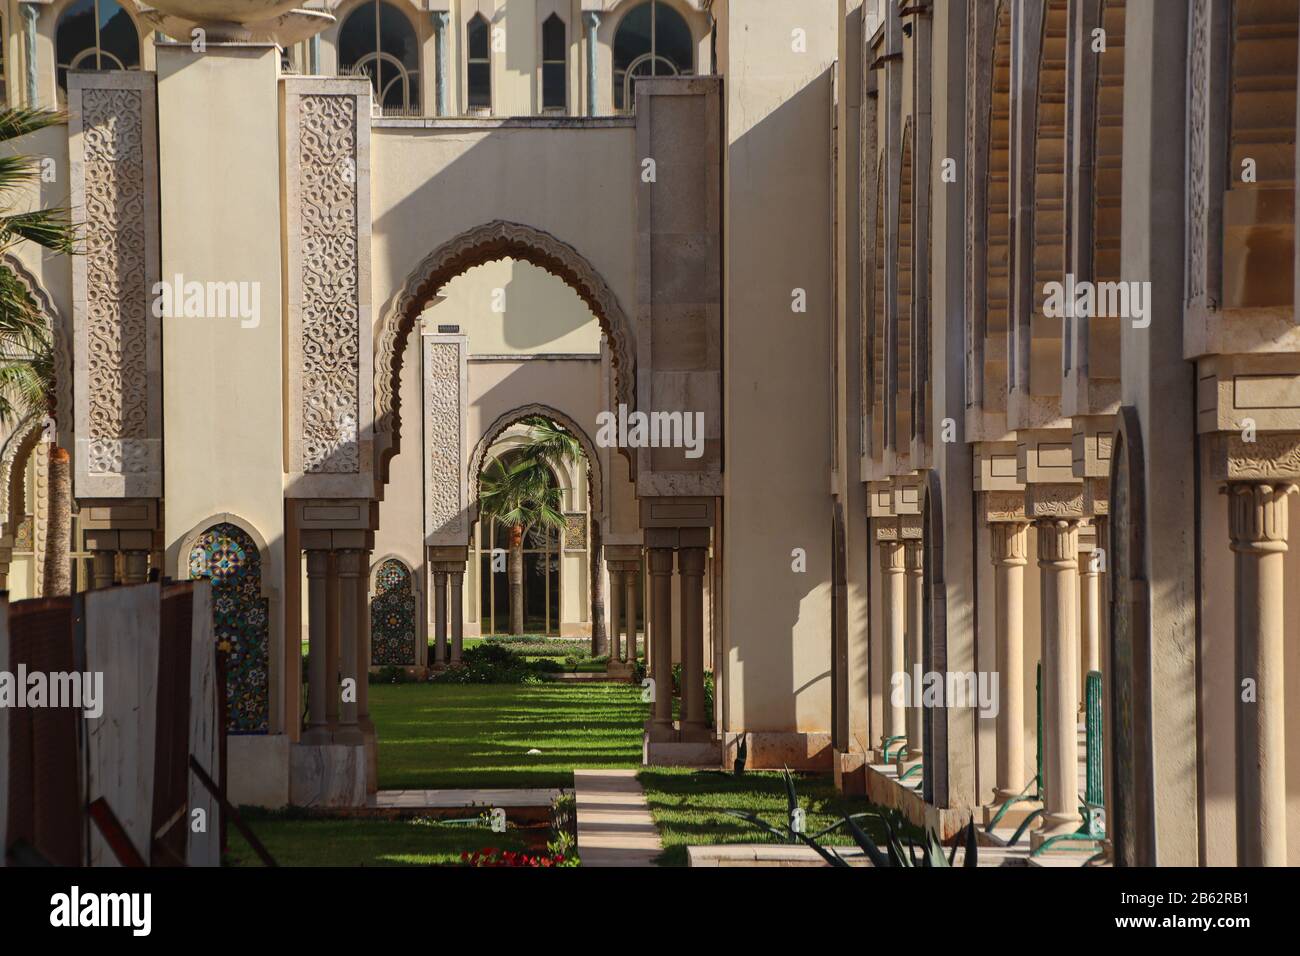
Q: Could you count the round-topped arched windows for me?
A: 3